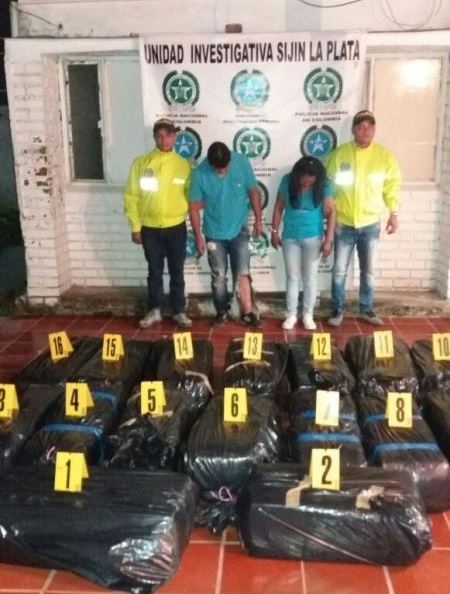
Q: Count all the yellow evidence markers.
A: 15